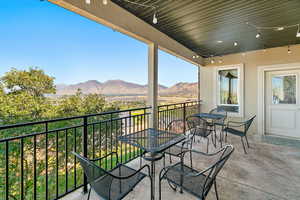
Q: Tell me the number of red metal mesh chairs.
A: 0